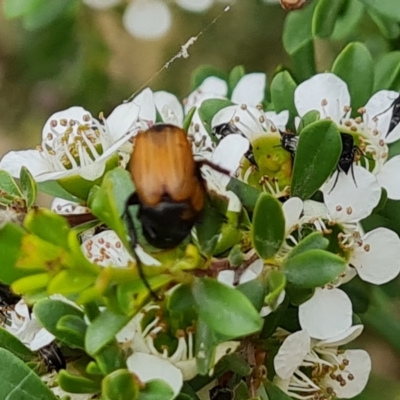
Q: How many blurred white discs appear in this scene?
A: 3